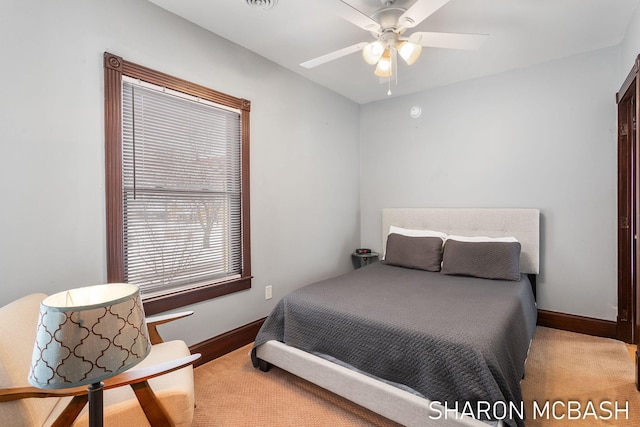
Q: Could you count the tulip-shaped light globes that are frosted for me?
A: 3